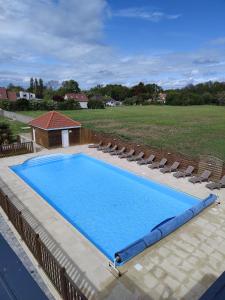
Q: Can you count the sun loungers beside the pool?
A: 12